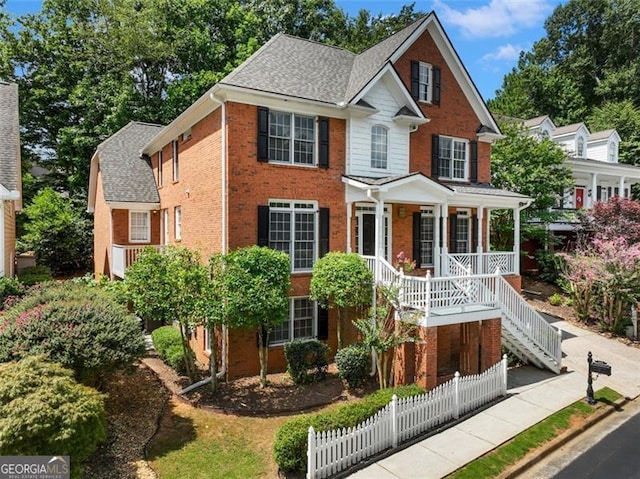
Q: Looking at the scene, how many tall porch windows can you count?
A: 2